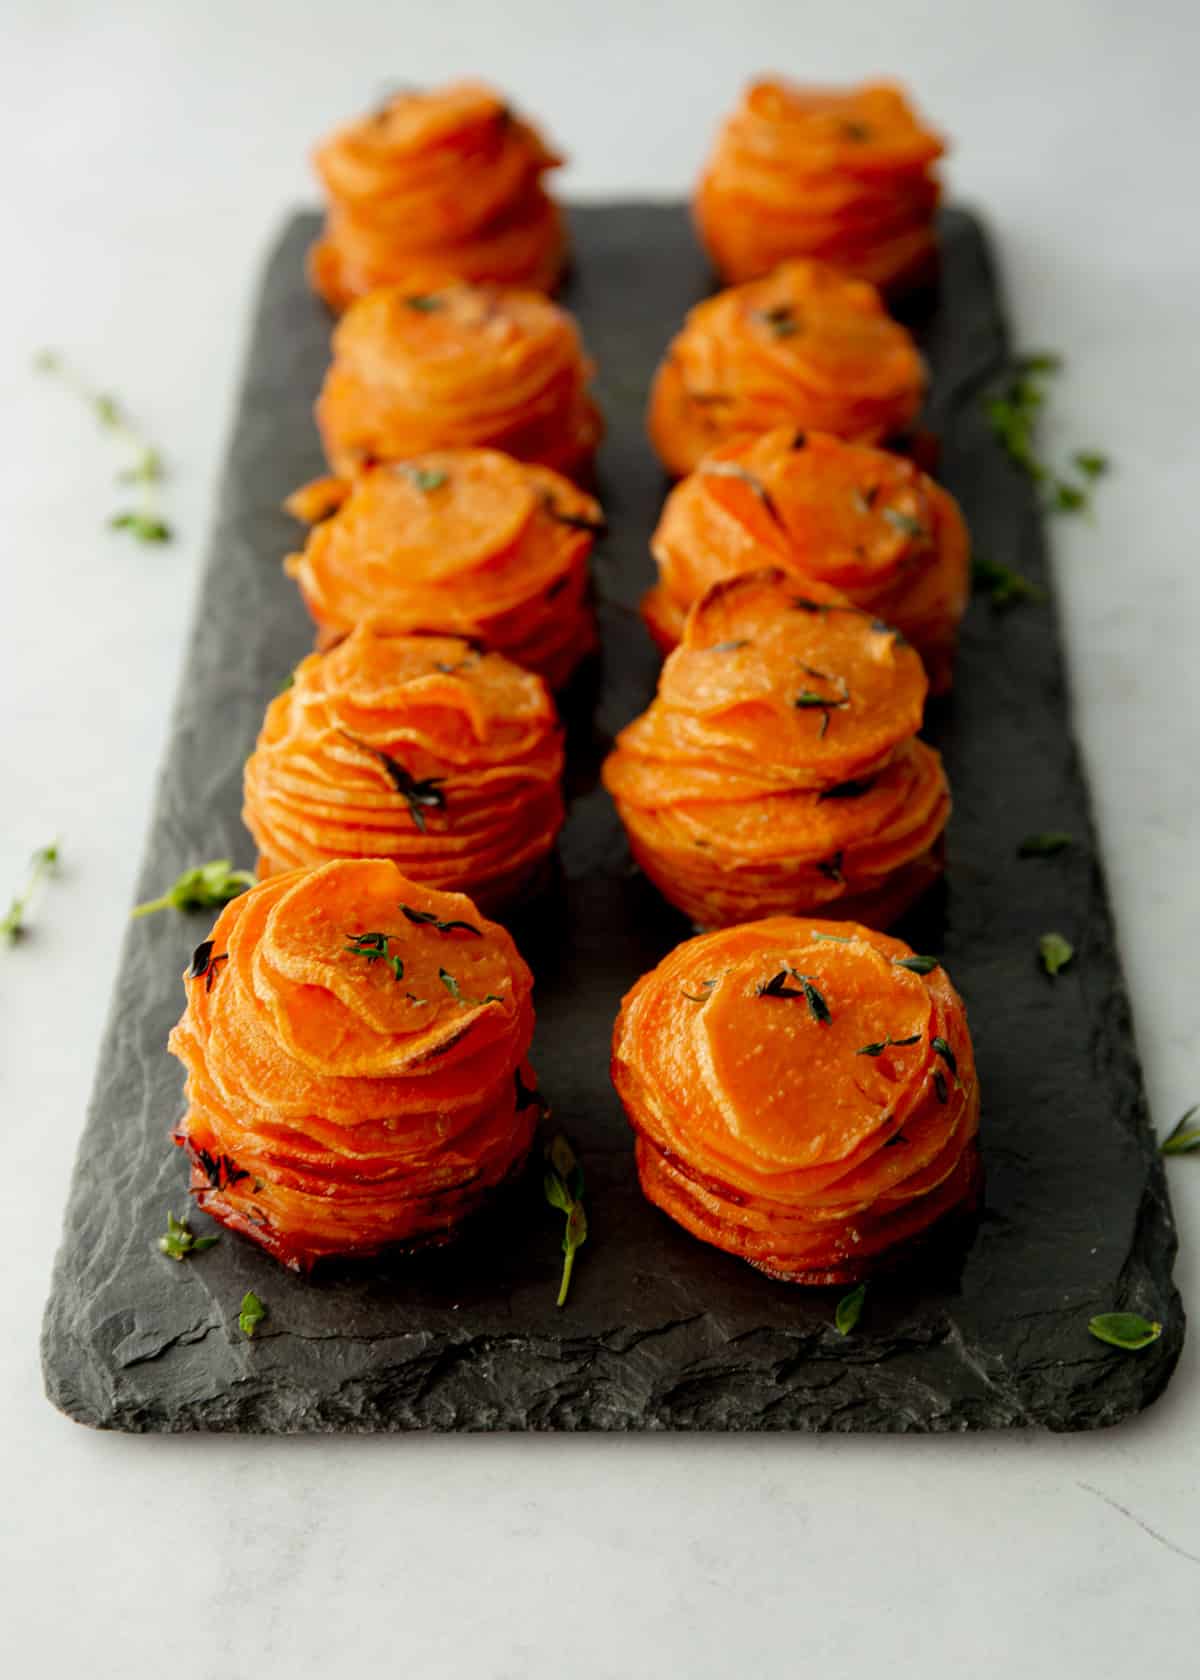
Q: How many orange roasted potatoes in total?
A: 10